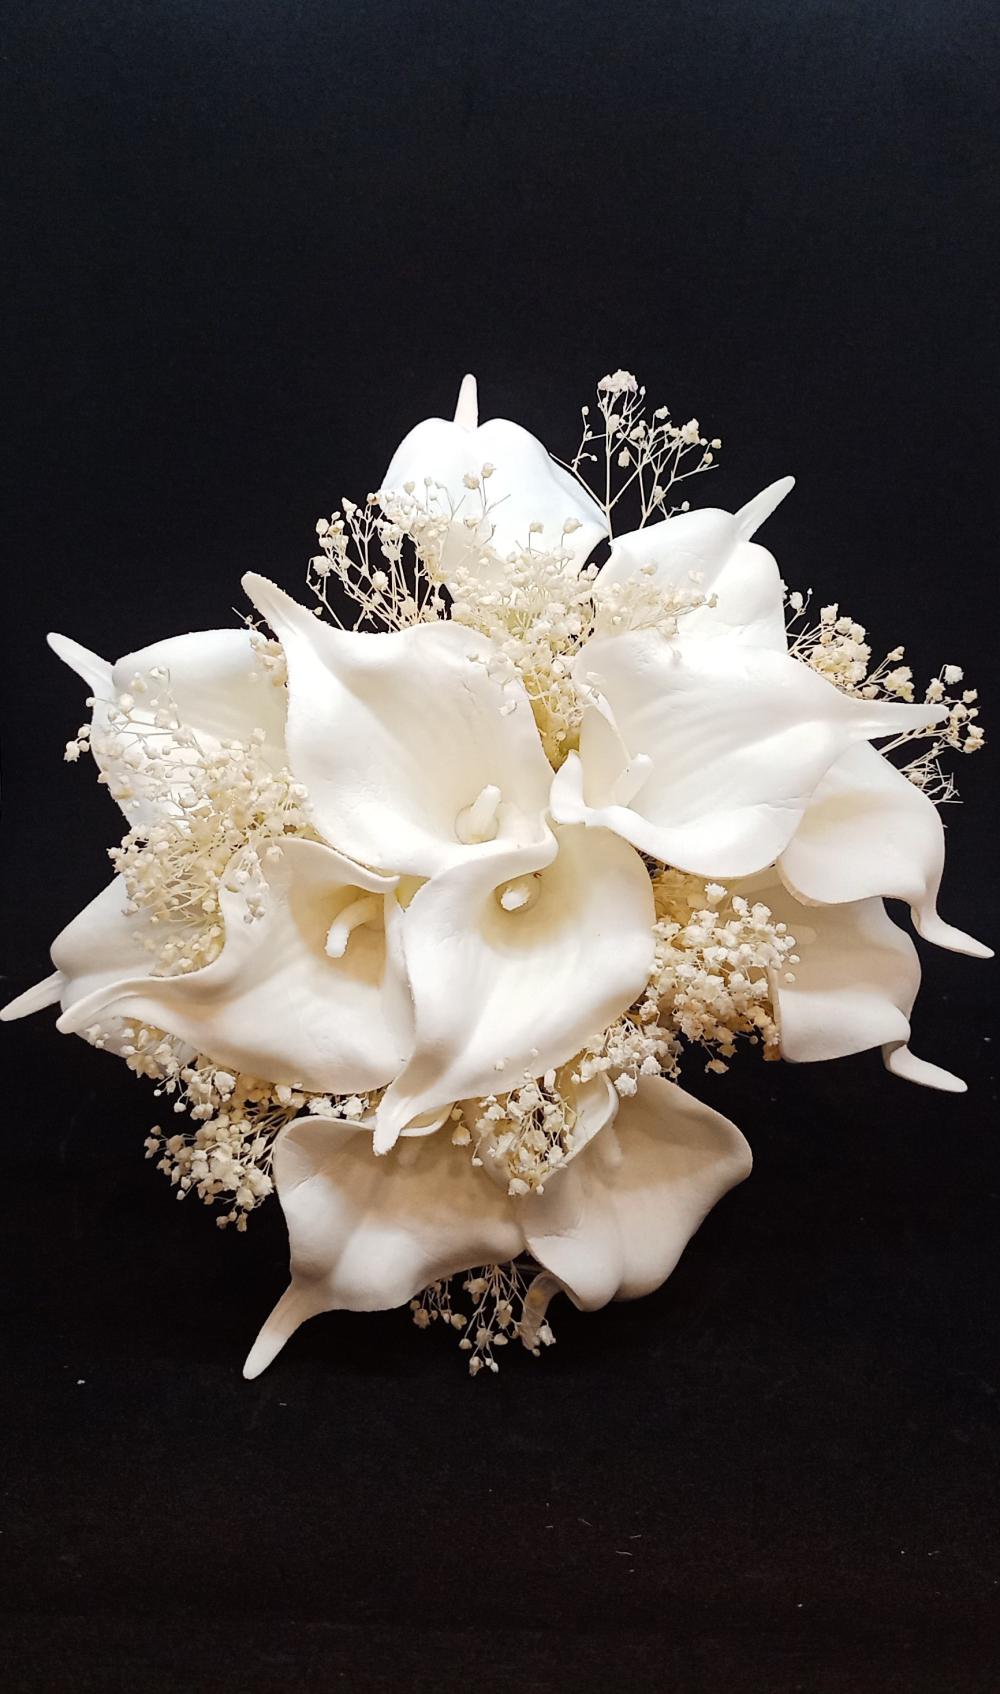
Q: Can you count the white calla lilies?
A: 12